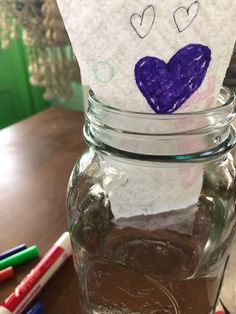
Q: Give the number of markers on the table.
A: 5